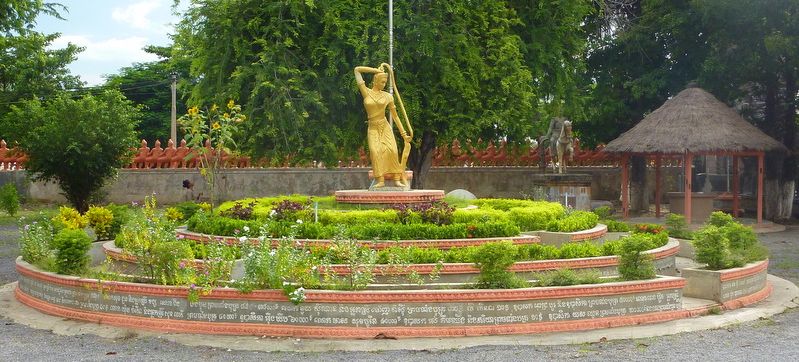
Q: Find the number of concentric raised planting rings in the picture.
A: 3